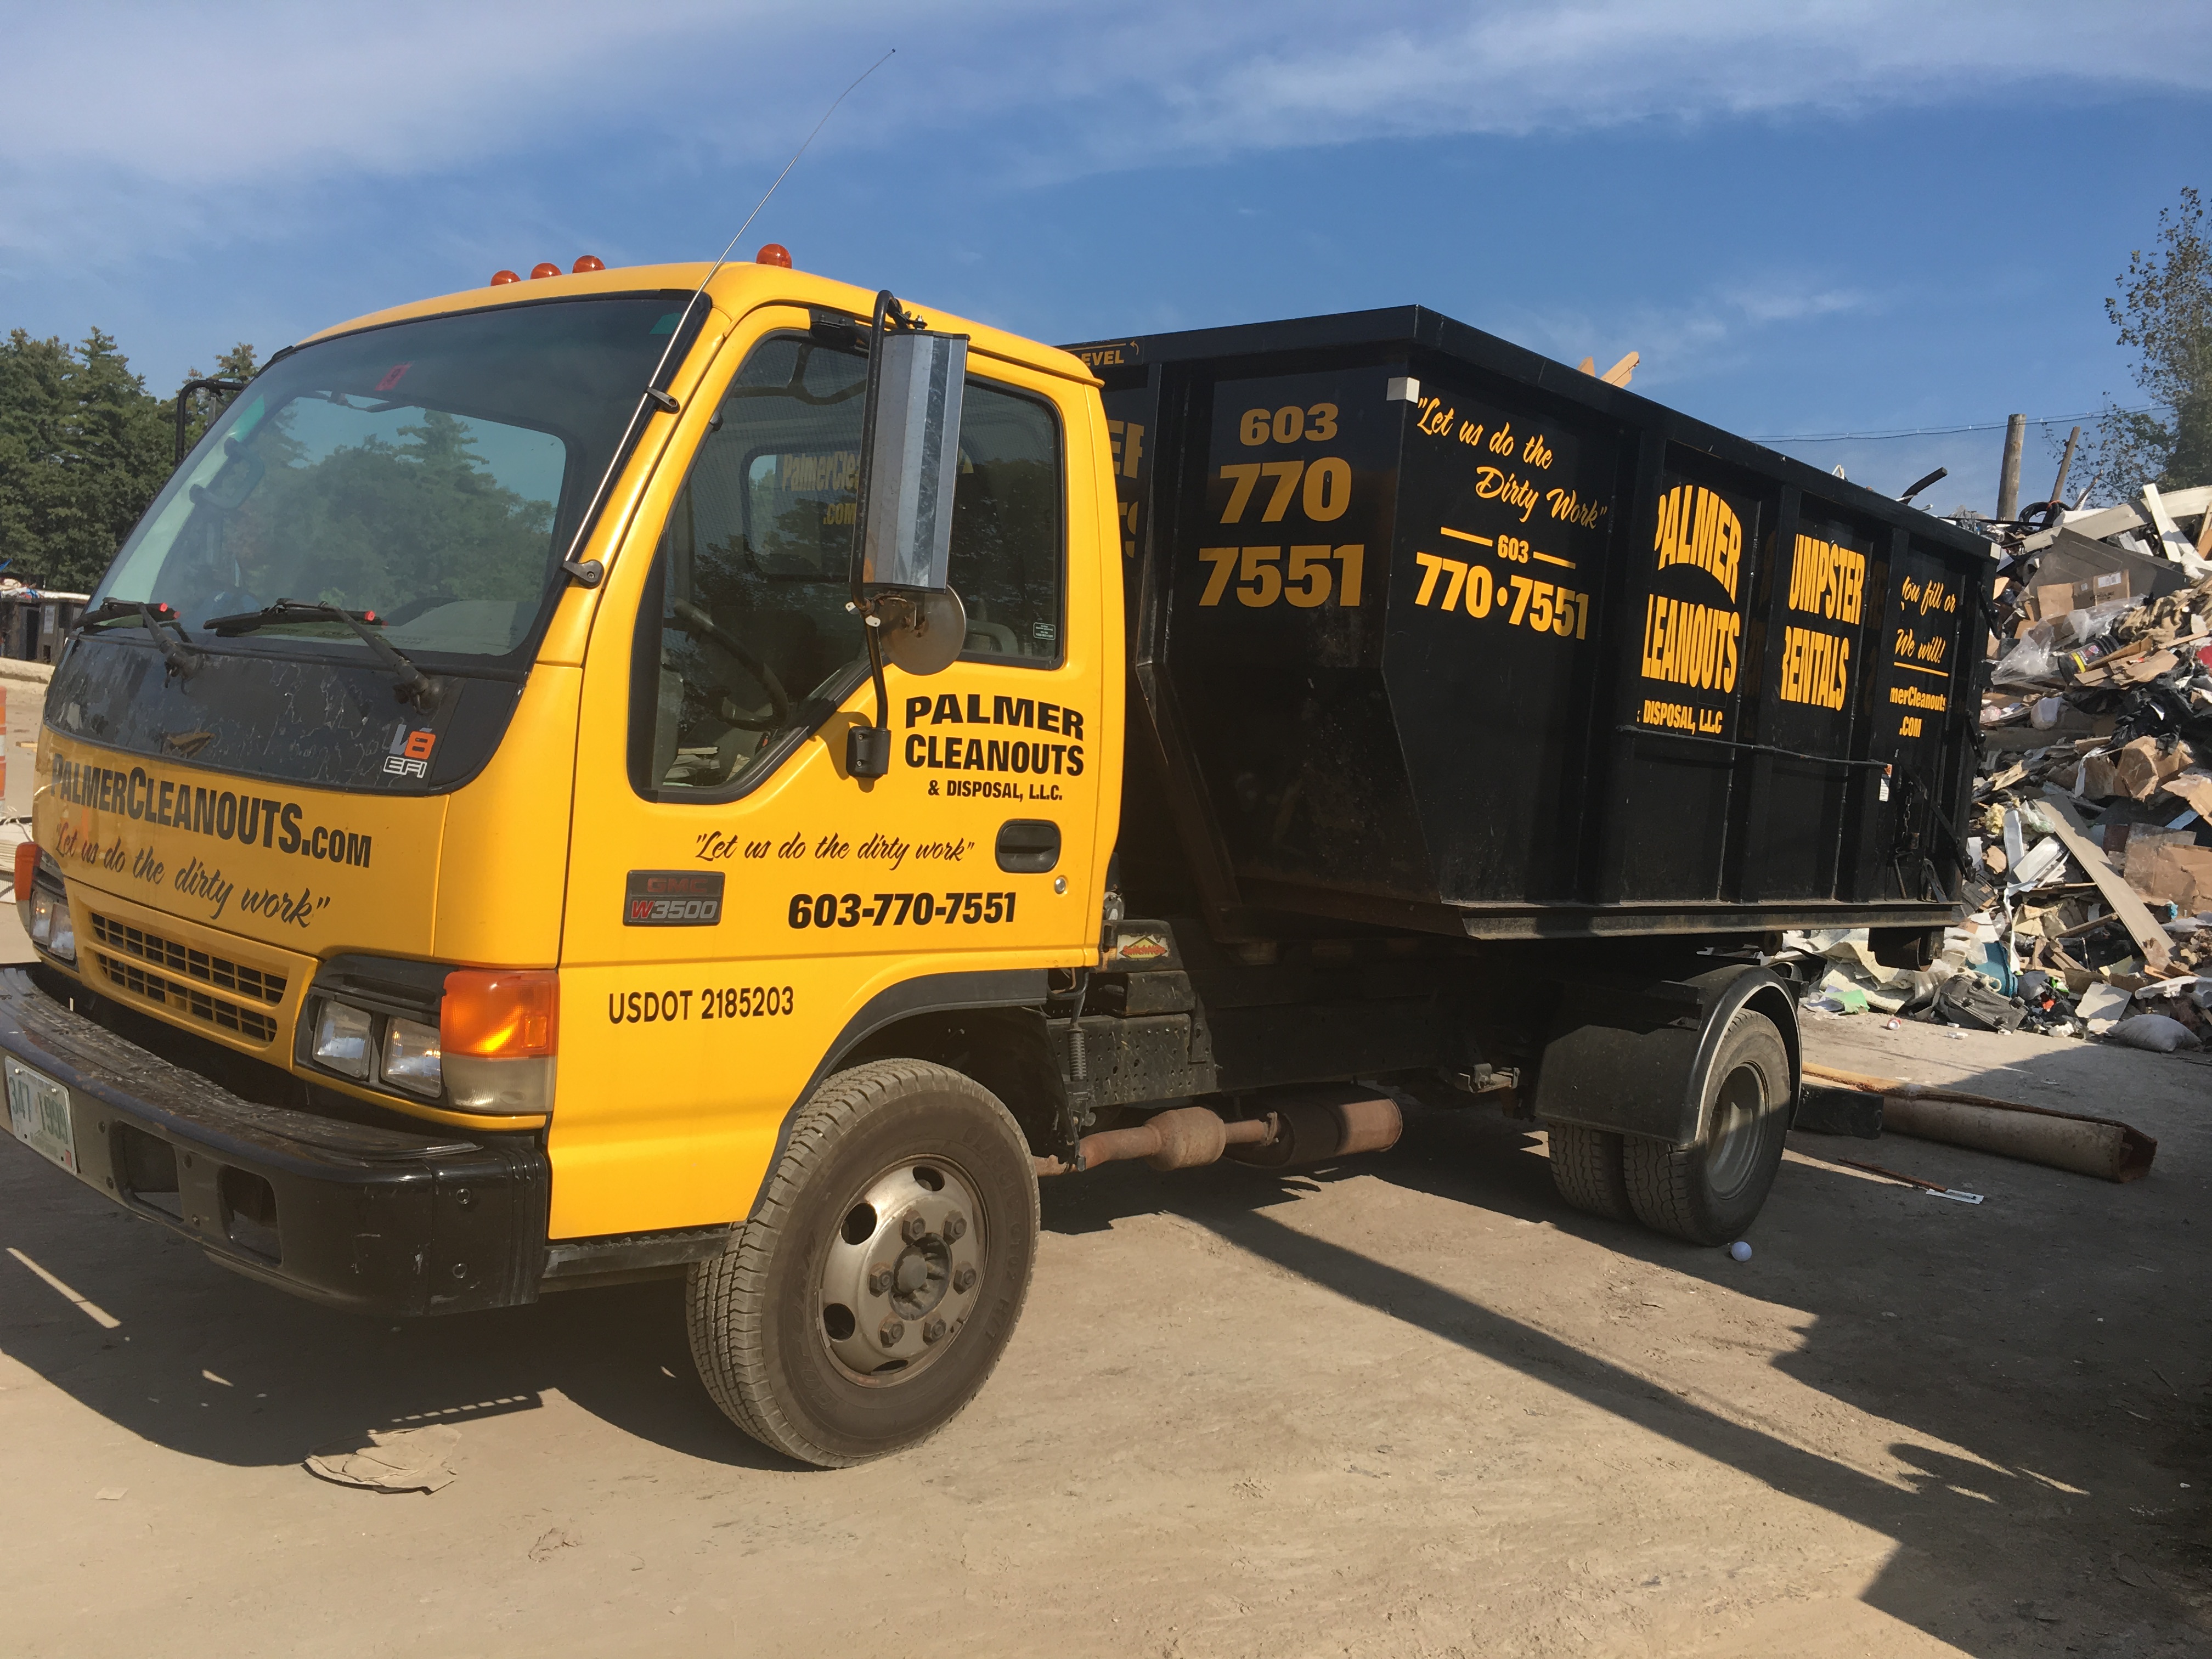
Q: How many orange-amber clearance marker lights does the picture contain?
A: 4